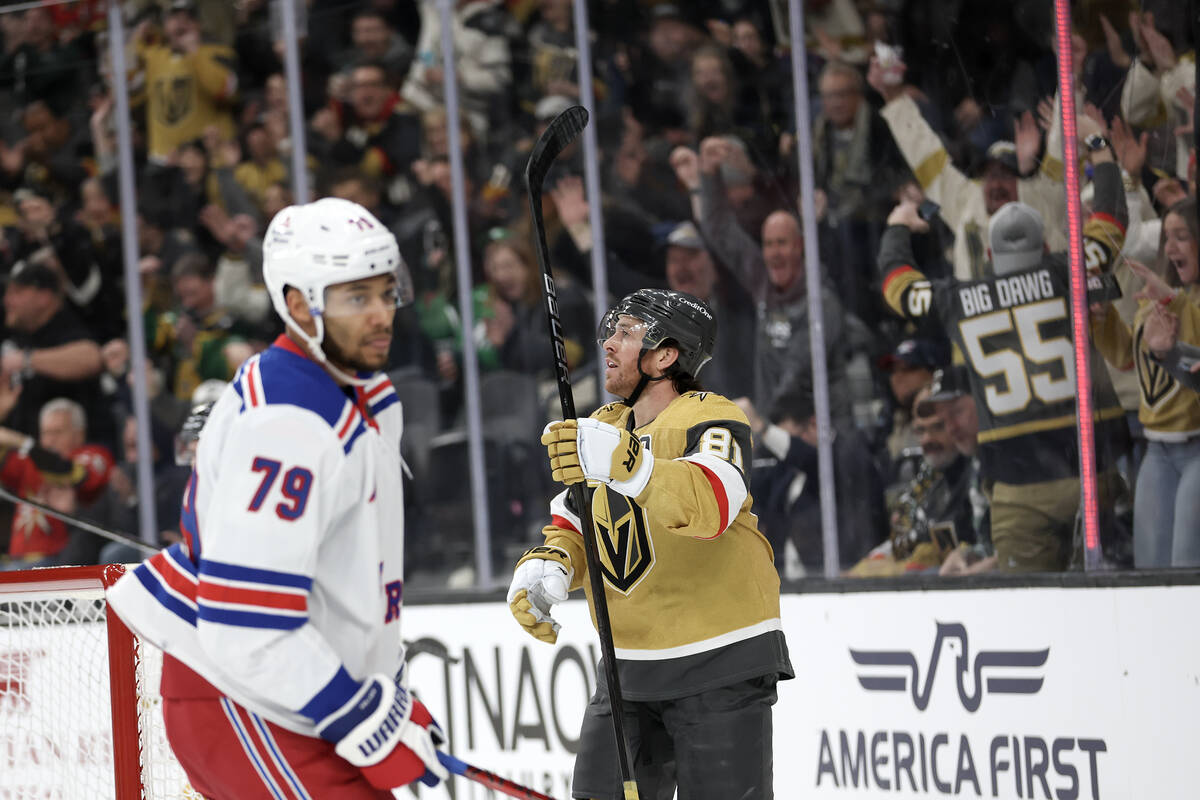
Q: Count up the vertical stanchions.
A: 6